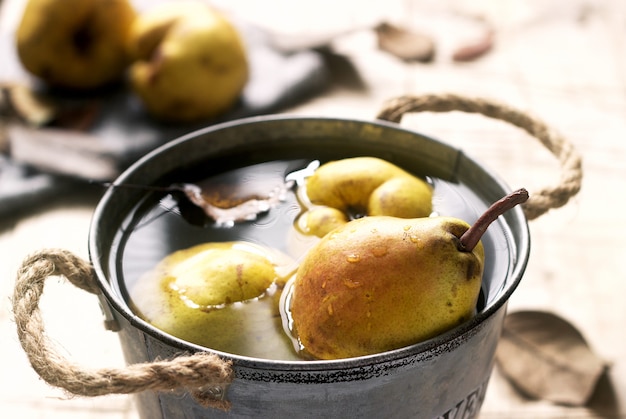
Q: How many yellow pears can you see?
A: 5